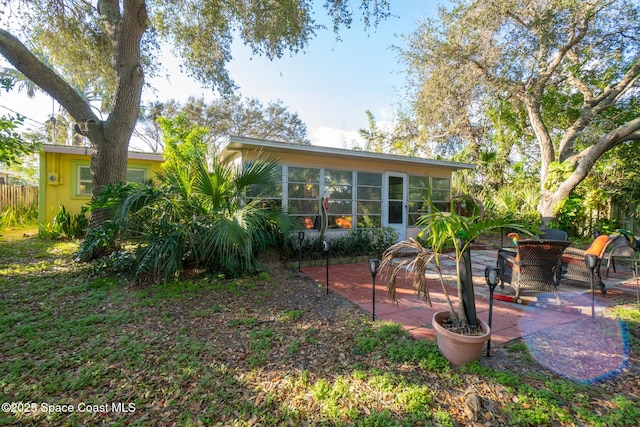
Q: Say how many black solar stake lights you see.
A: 5